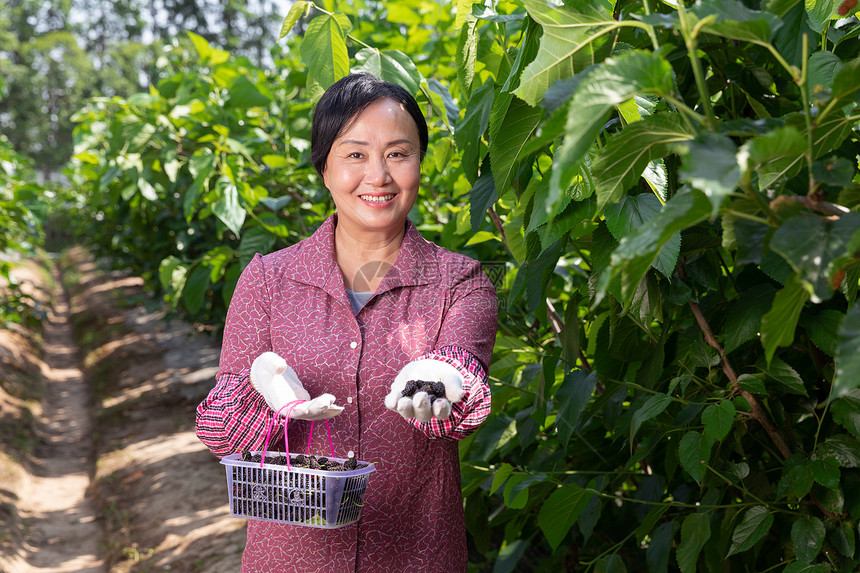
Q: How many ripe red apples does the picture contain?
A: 0